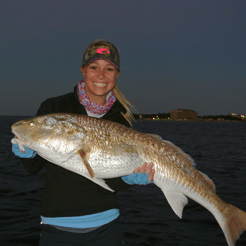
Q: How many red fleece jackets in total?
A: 0